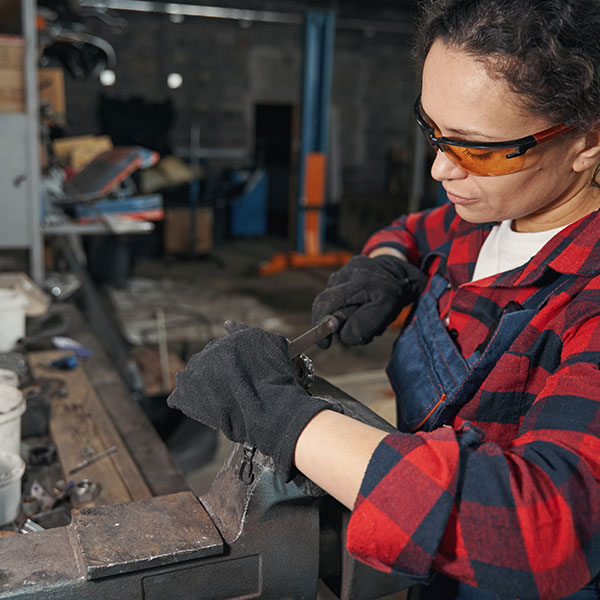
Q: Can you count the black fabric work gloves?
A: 2